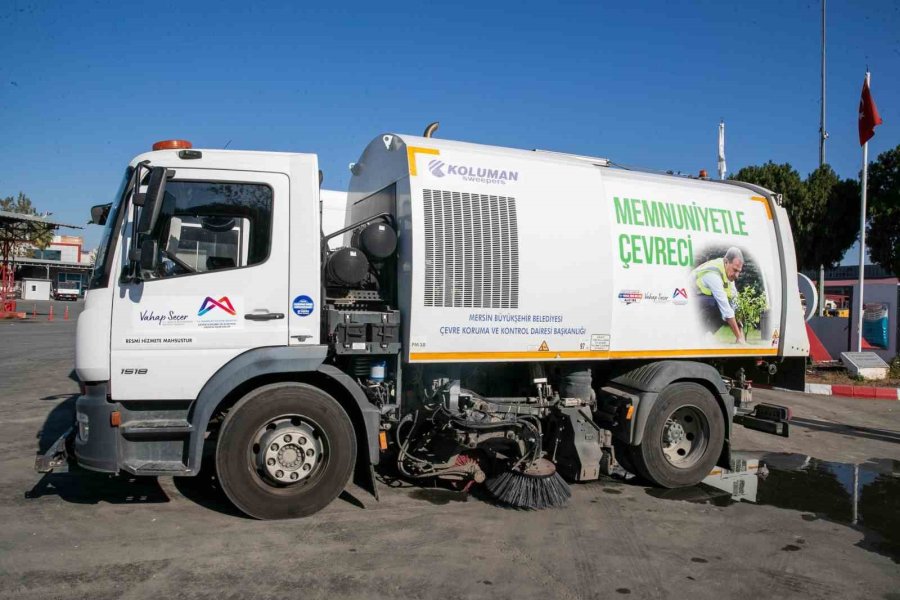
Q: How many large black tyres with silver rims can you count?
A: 2